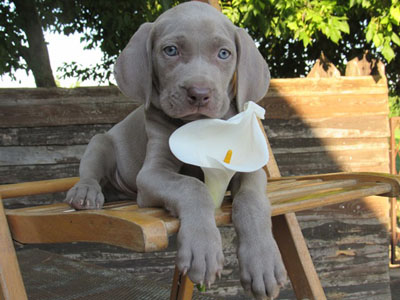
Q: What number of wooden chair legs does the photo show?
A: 3